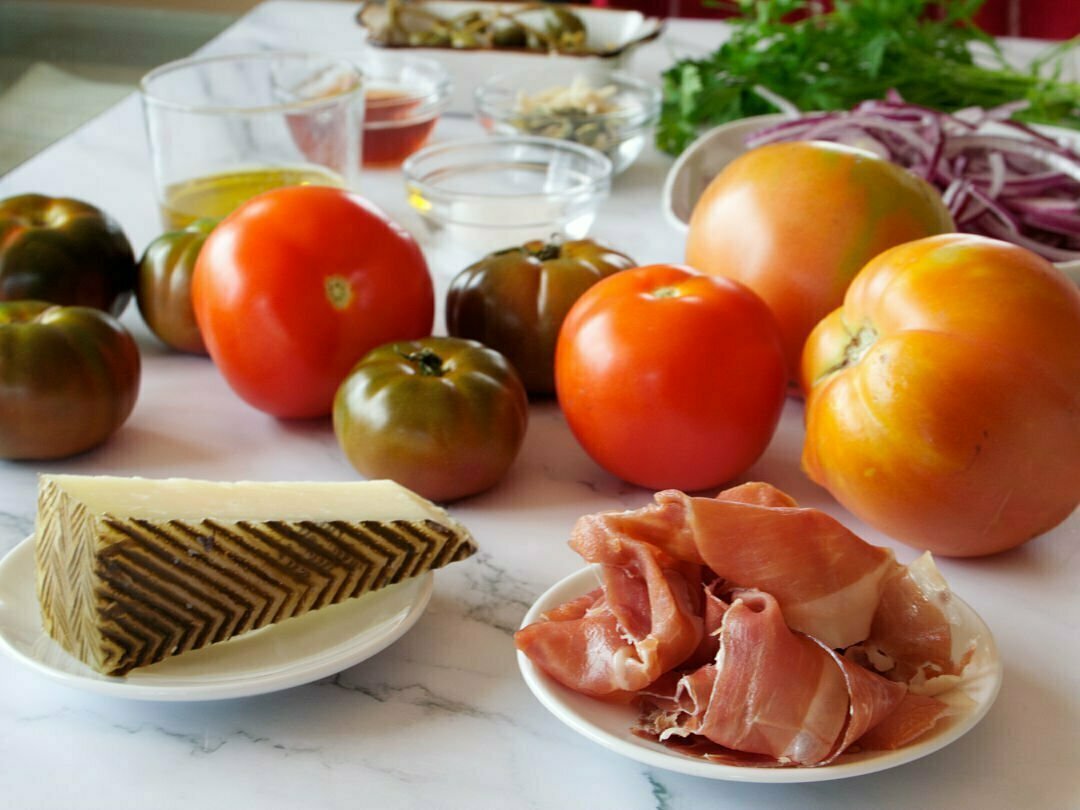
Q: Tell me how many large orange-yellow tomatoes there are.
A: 2